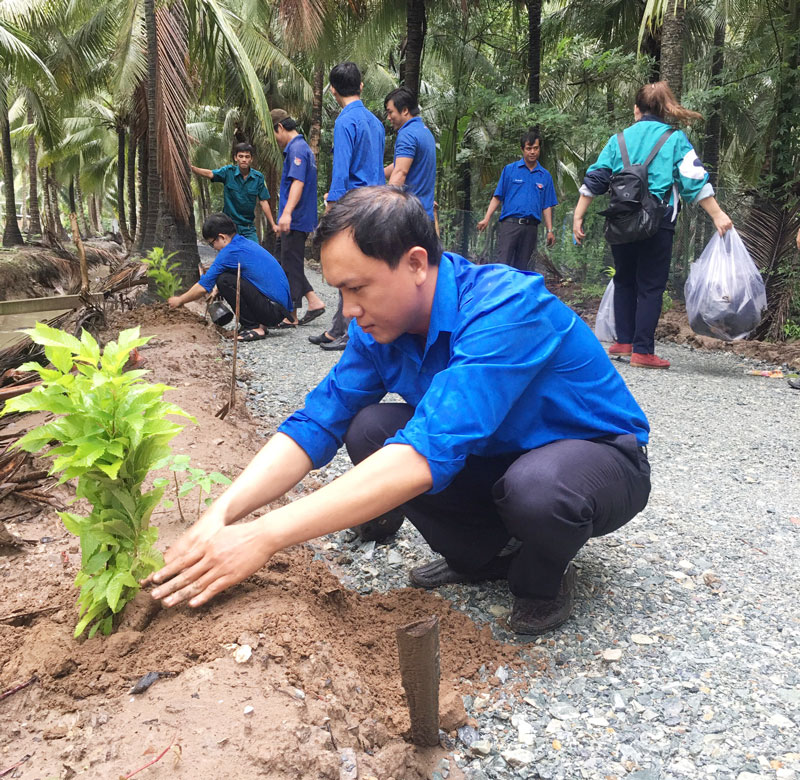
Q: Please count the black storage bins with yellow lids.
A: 0